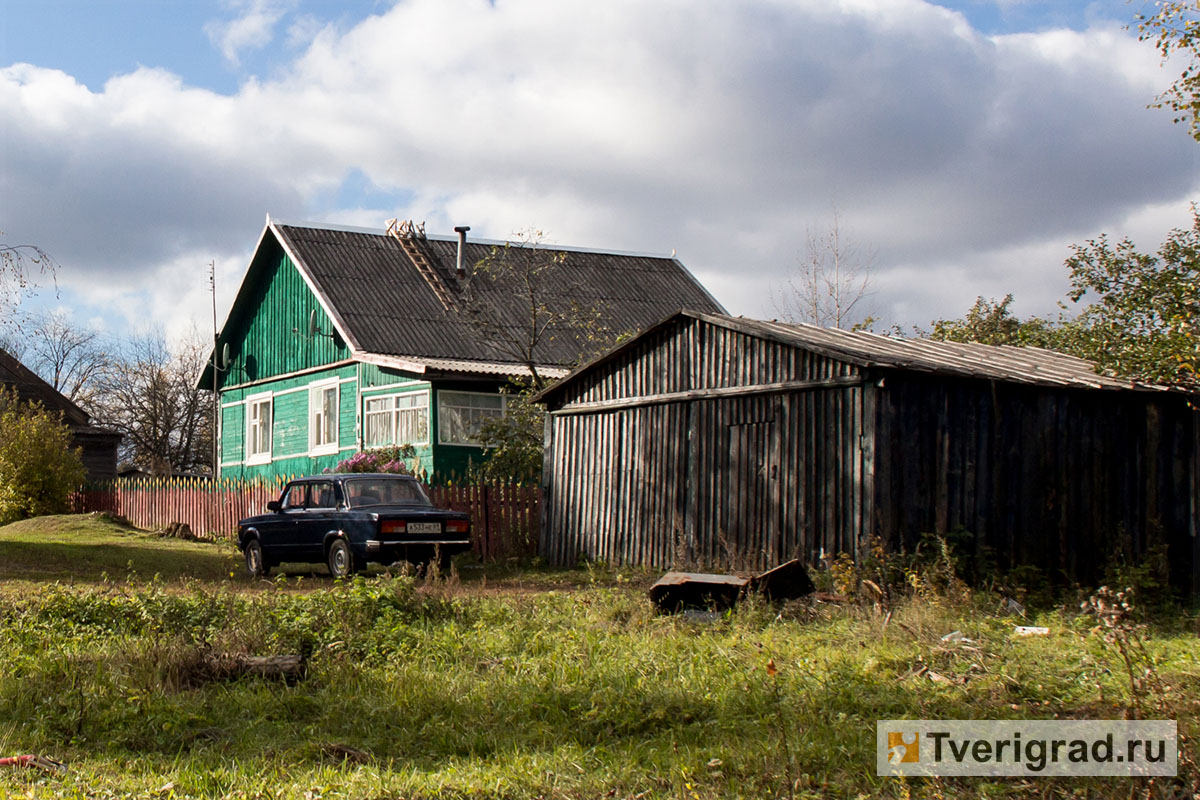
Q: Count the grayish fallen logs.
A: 1